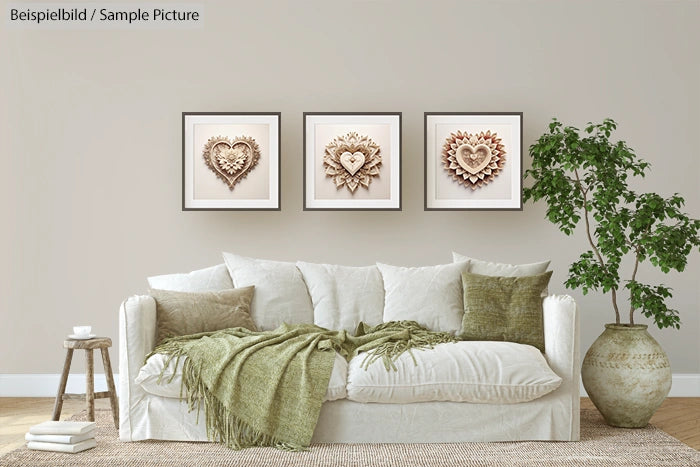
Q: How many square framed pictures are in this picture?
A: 3